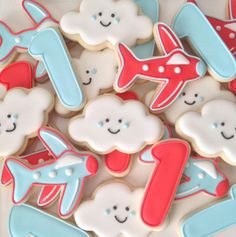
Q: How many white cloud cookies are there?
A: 7